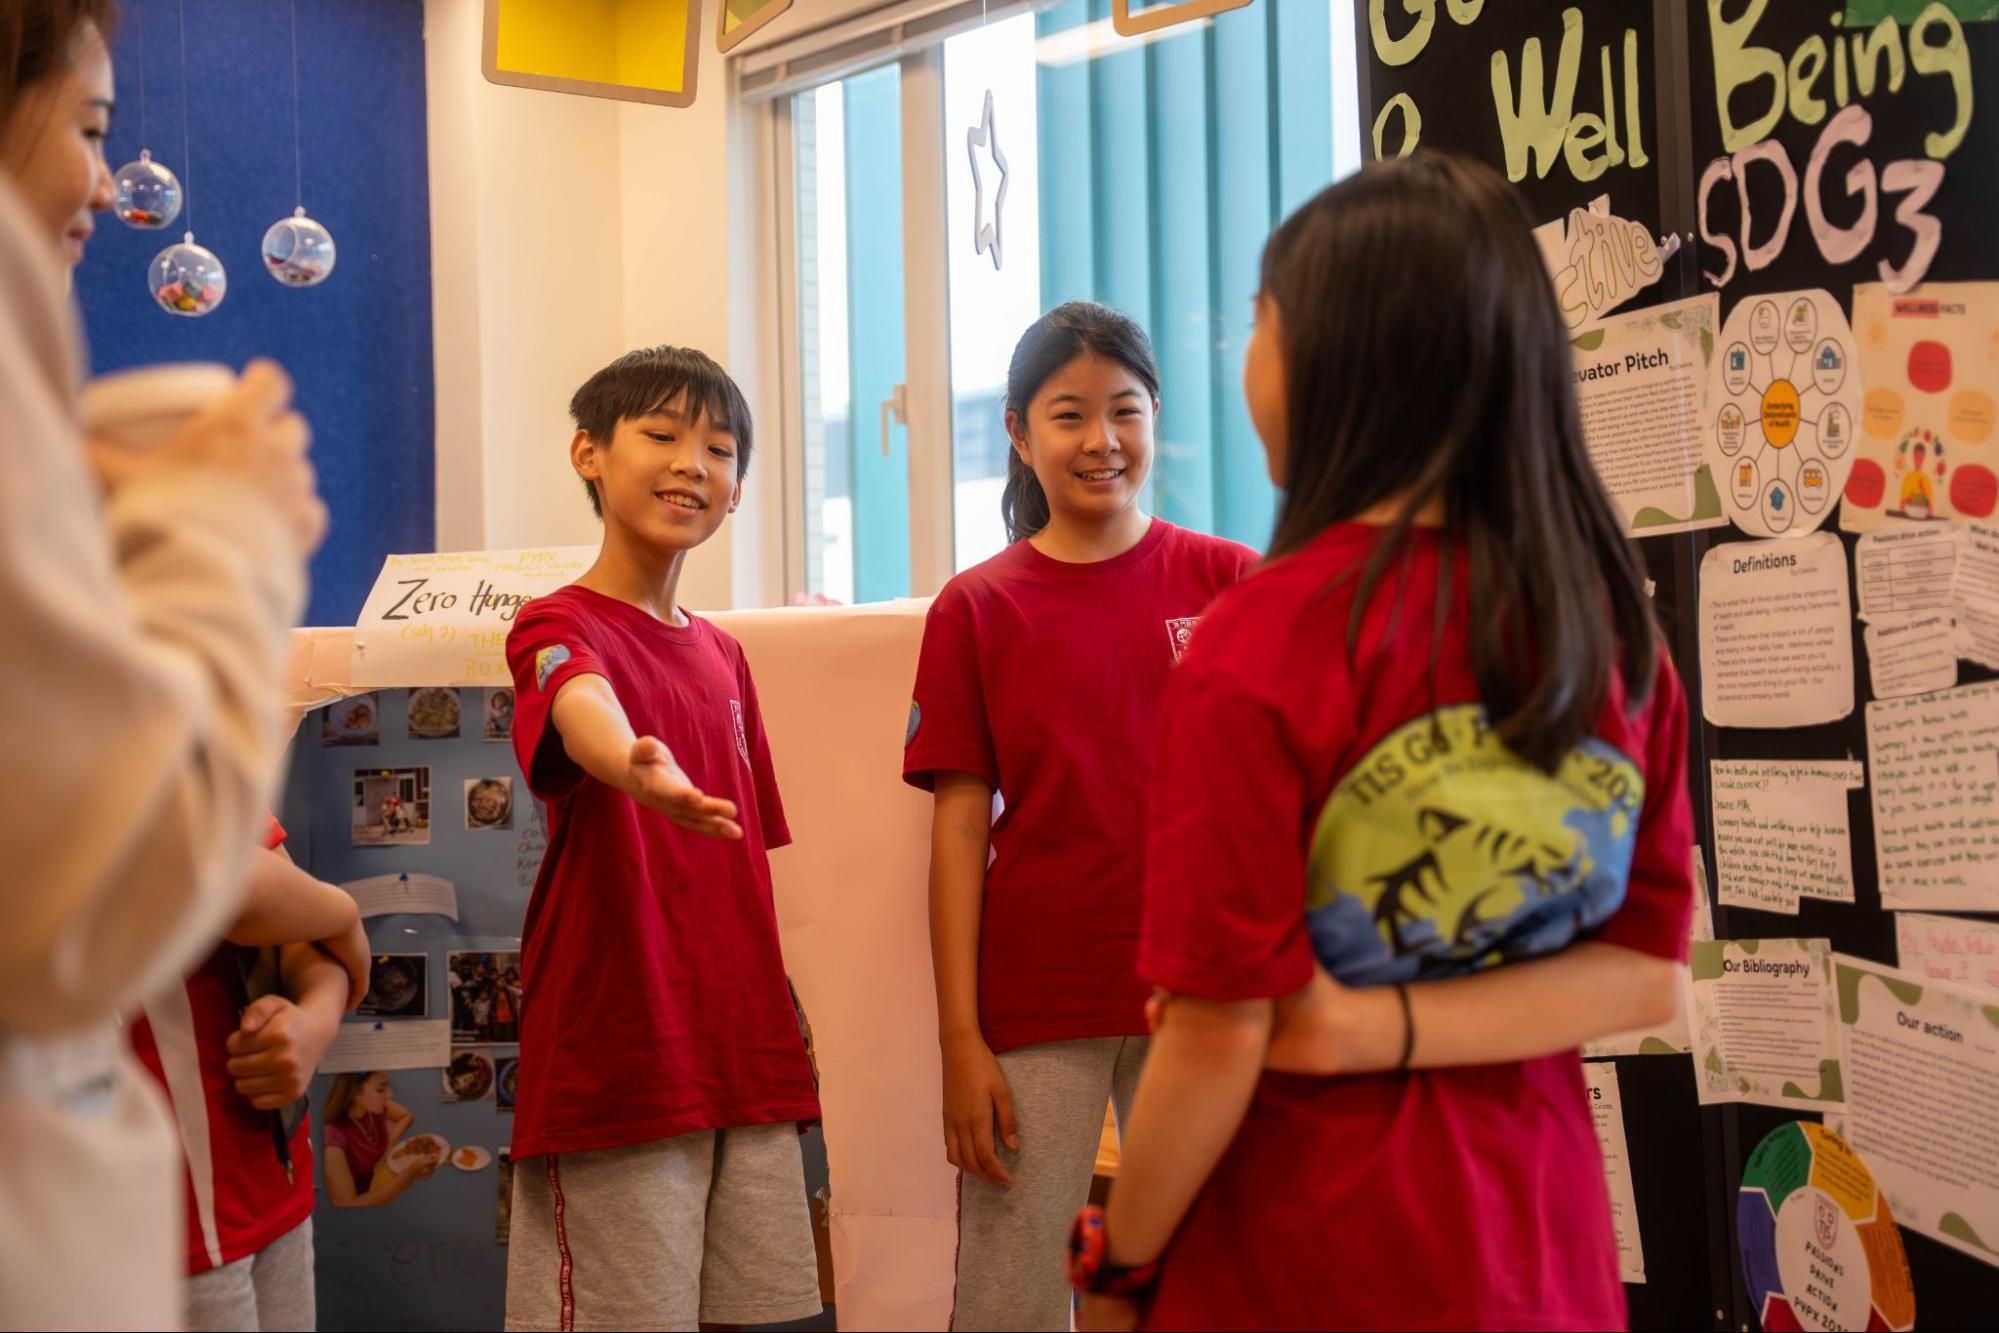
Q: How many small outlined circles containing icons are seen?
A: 9